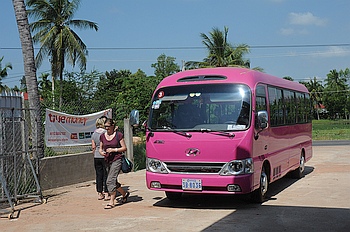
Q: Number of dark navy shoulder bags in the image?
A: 1